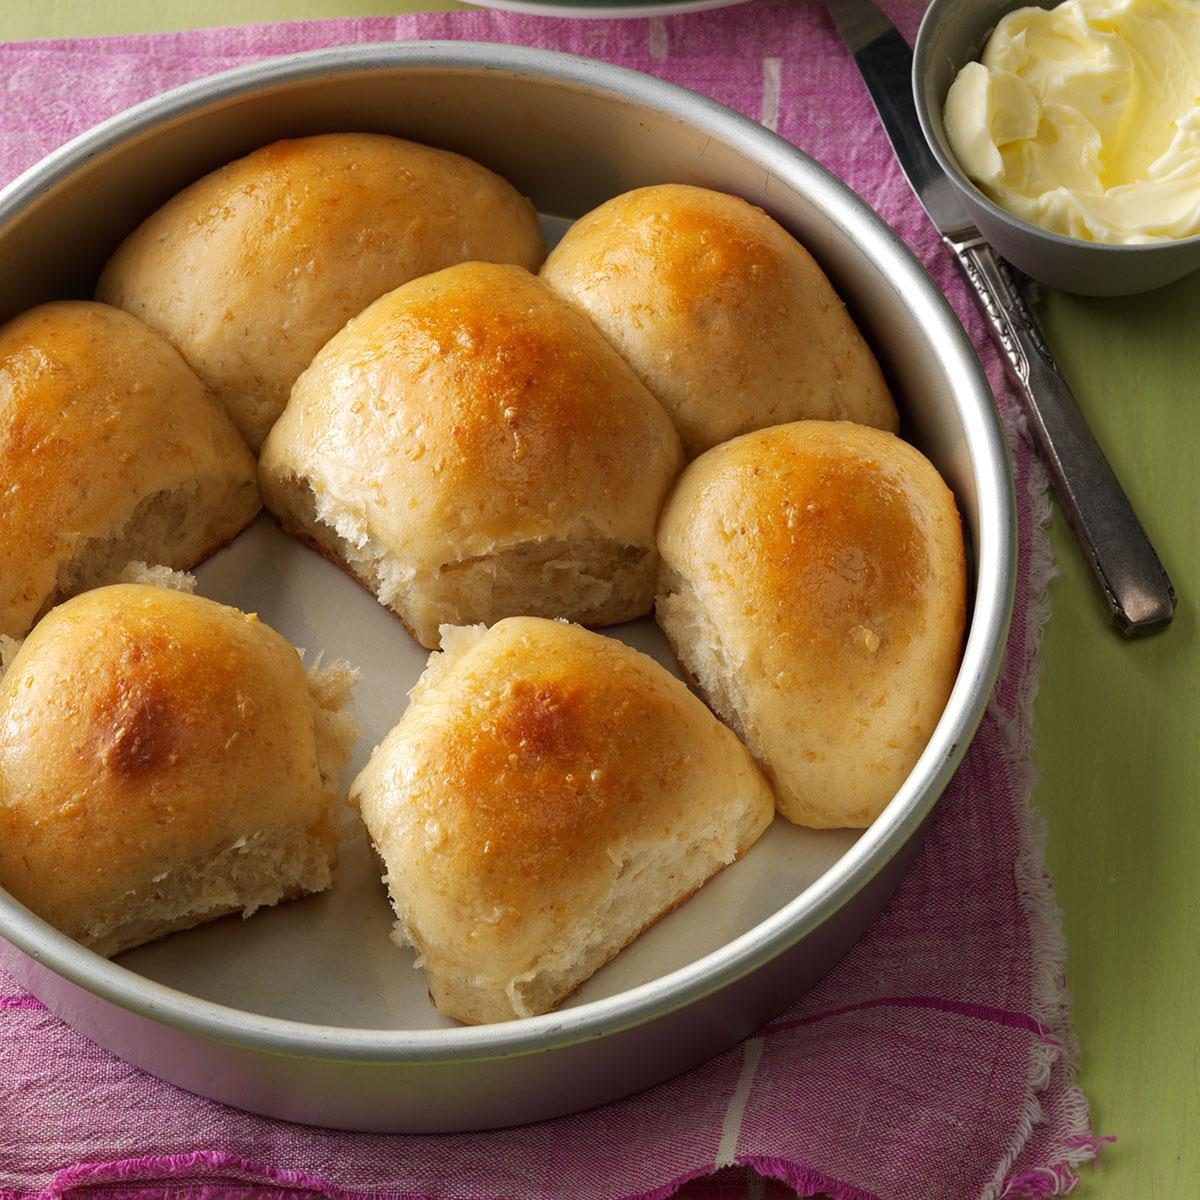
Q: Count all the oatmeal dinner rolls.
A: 7